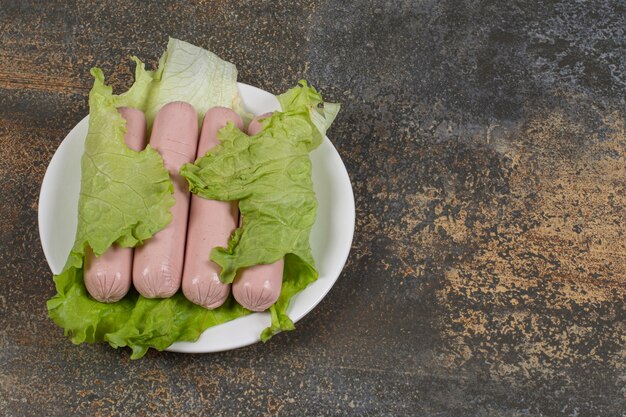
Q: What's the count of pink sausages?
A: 4